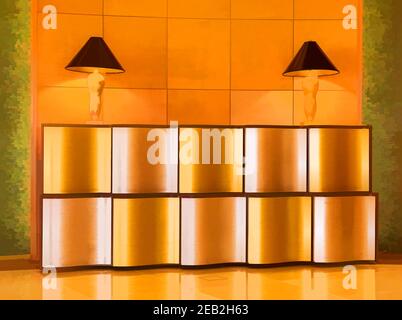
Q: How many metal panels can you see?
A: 10